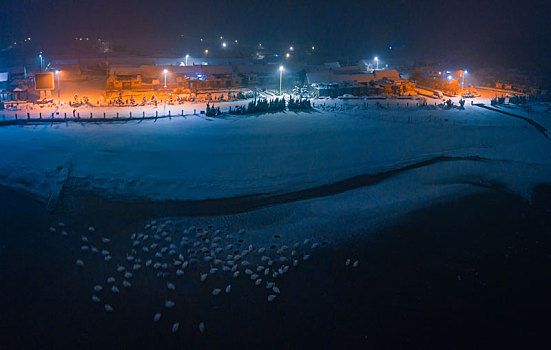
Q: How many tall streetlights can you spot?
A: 7